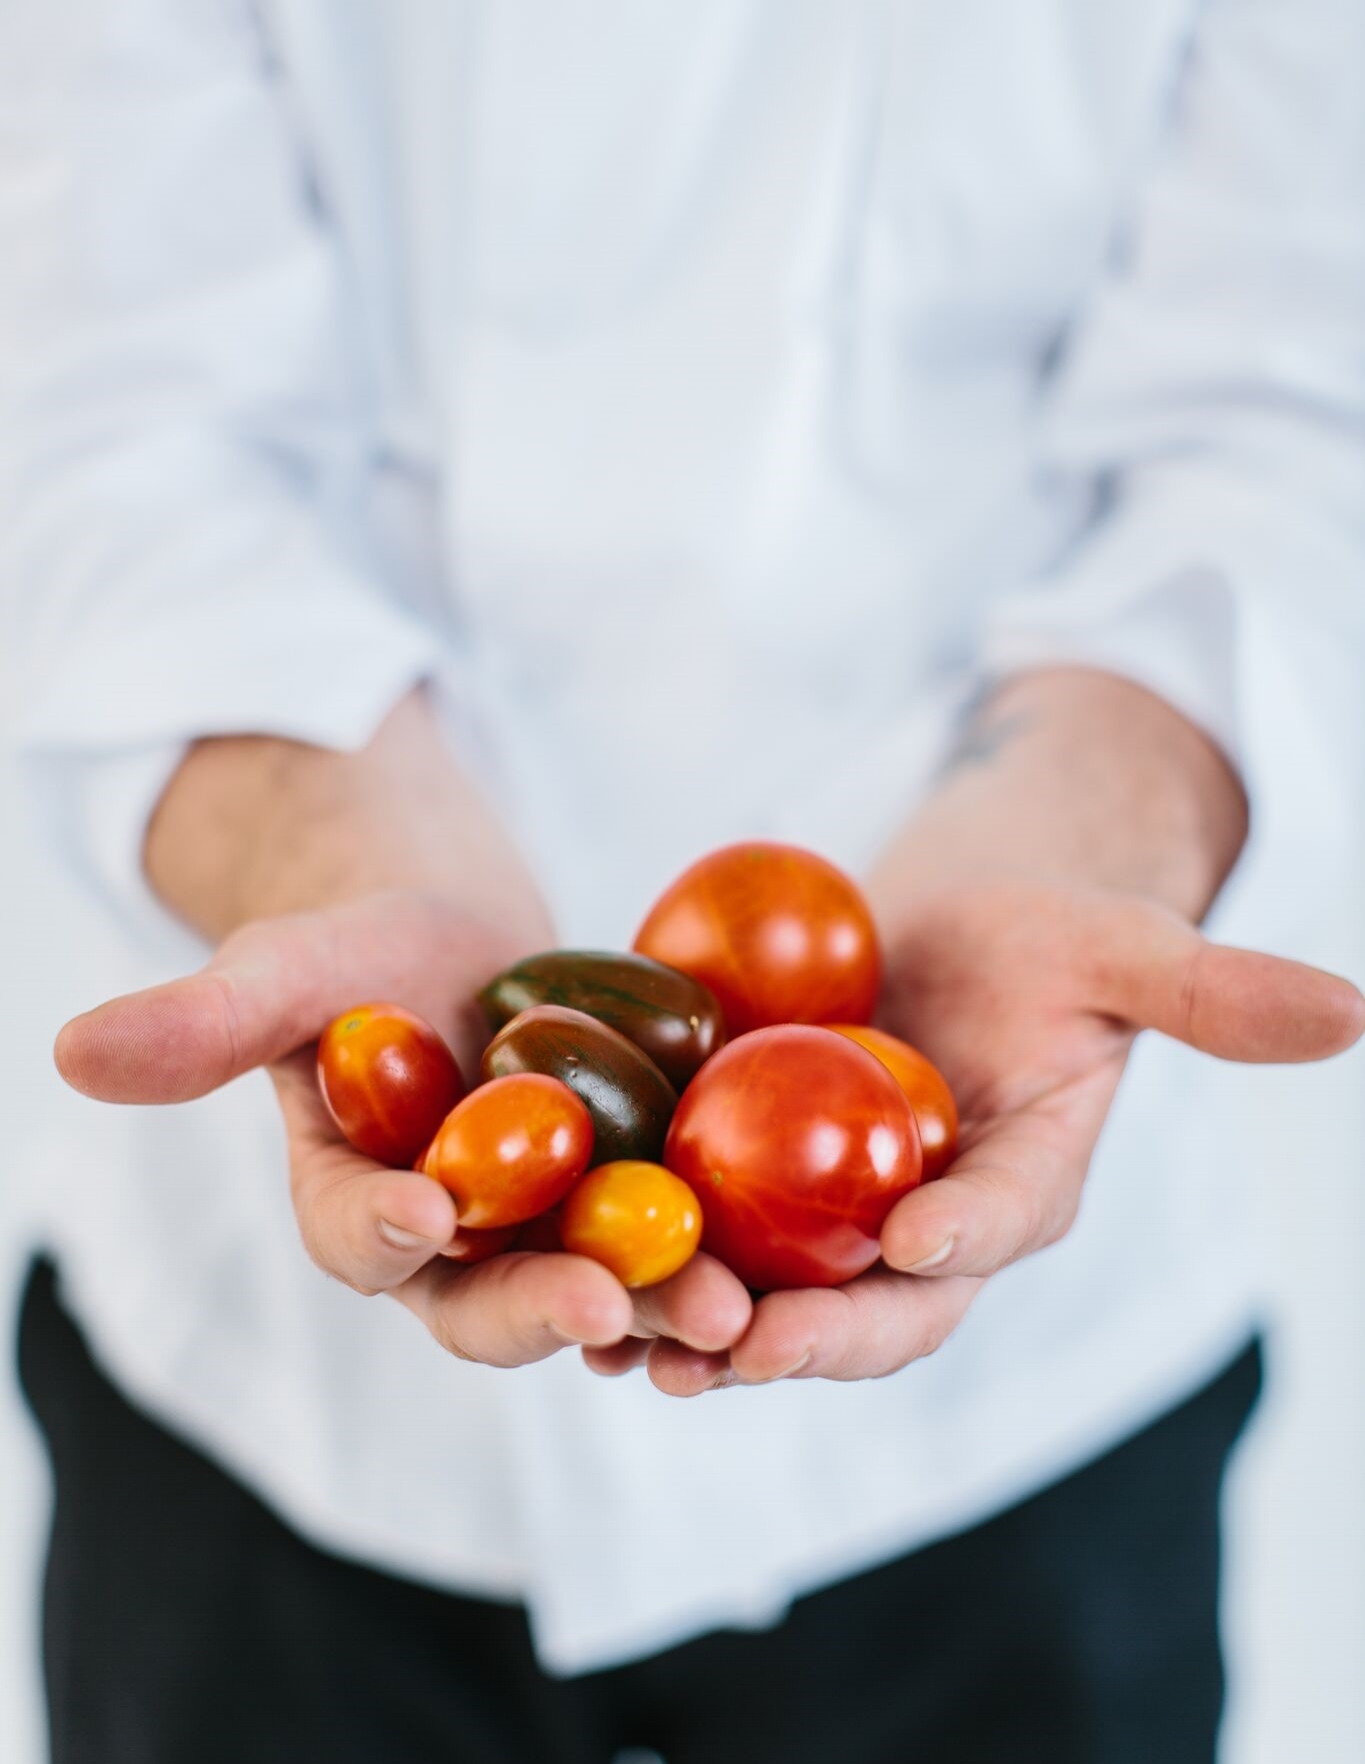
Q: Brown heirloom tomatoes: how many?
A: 2